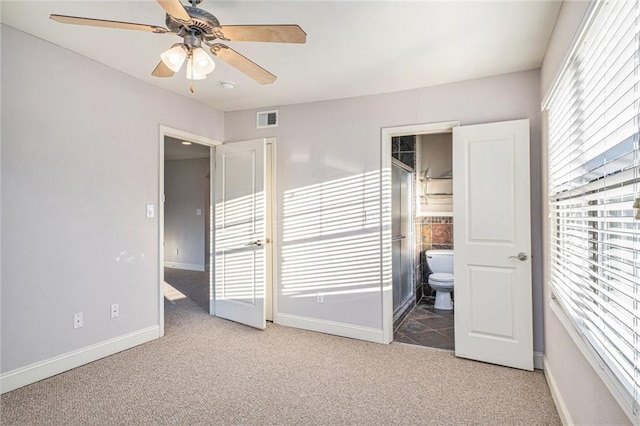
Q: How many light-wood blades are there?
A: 5